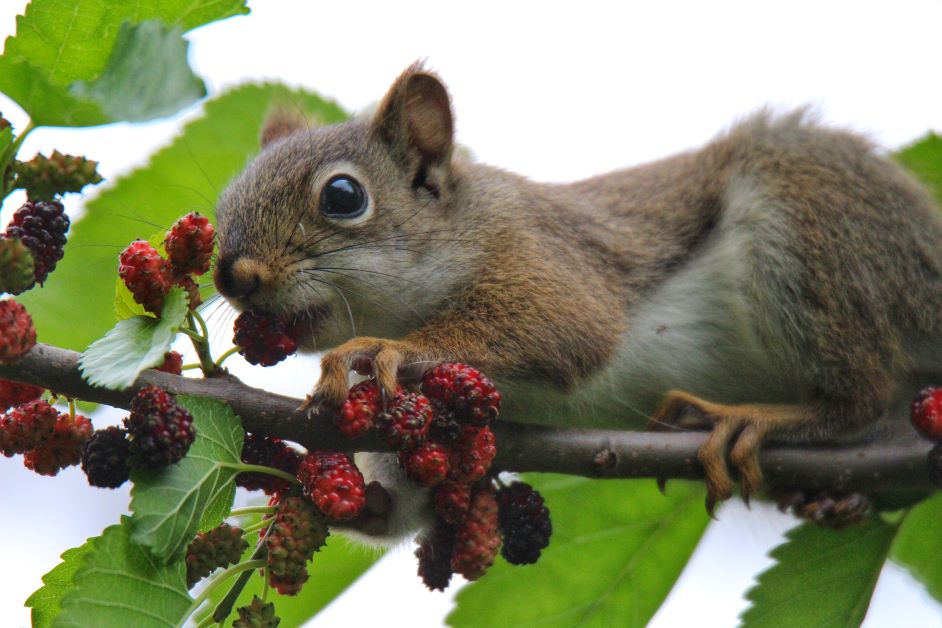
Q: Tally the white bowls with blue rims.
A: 0